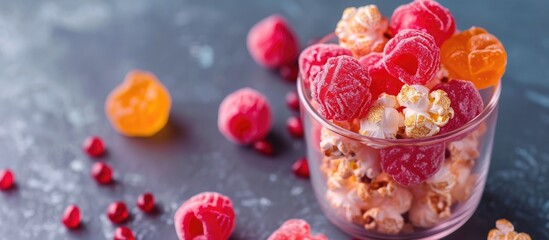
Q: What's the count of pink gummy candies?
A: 11